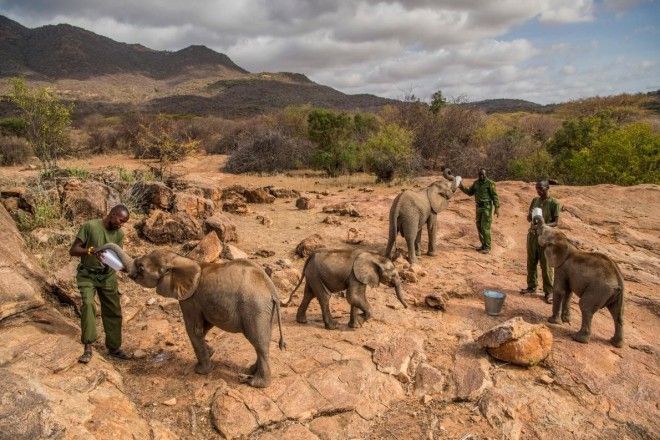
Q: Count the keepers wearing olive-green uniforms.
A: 3